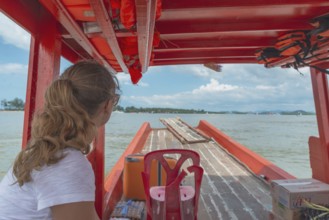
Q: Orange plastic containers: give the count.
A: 1